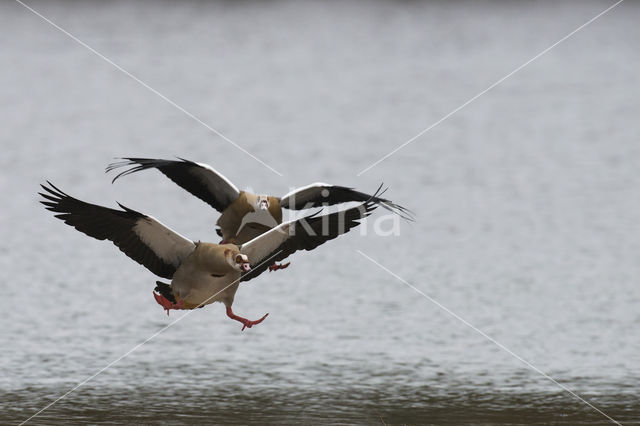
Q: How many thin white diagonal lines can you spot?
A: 4